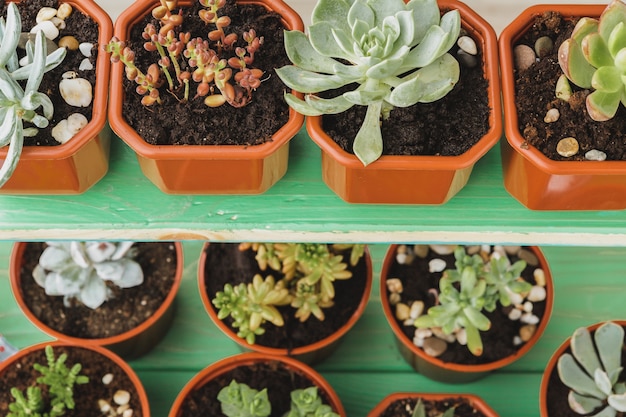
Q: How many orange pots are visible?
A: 11